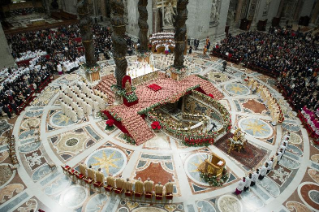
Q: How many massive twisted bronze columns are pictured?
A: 4